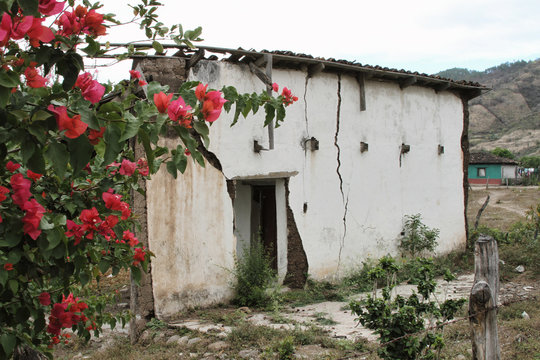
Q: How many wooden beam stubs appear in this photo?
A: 5